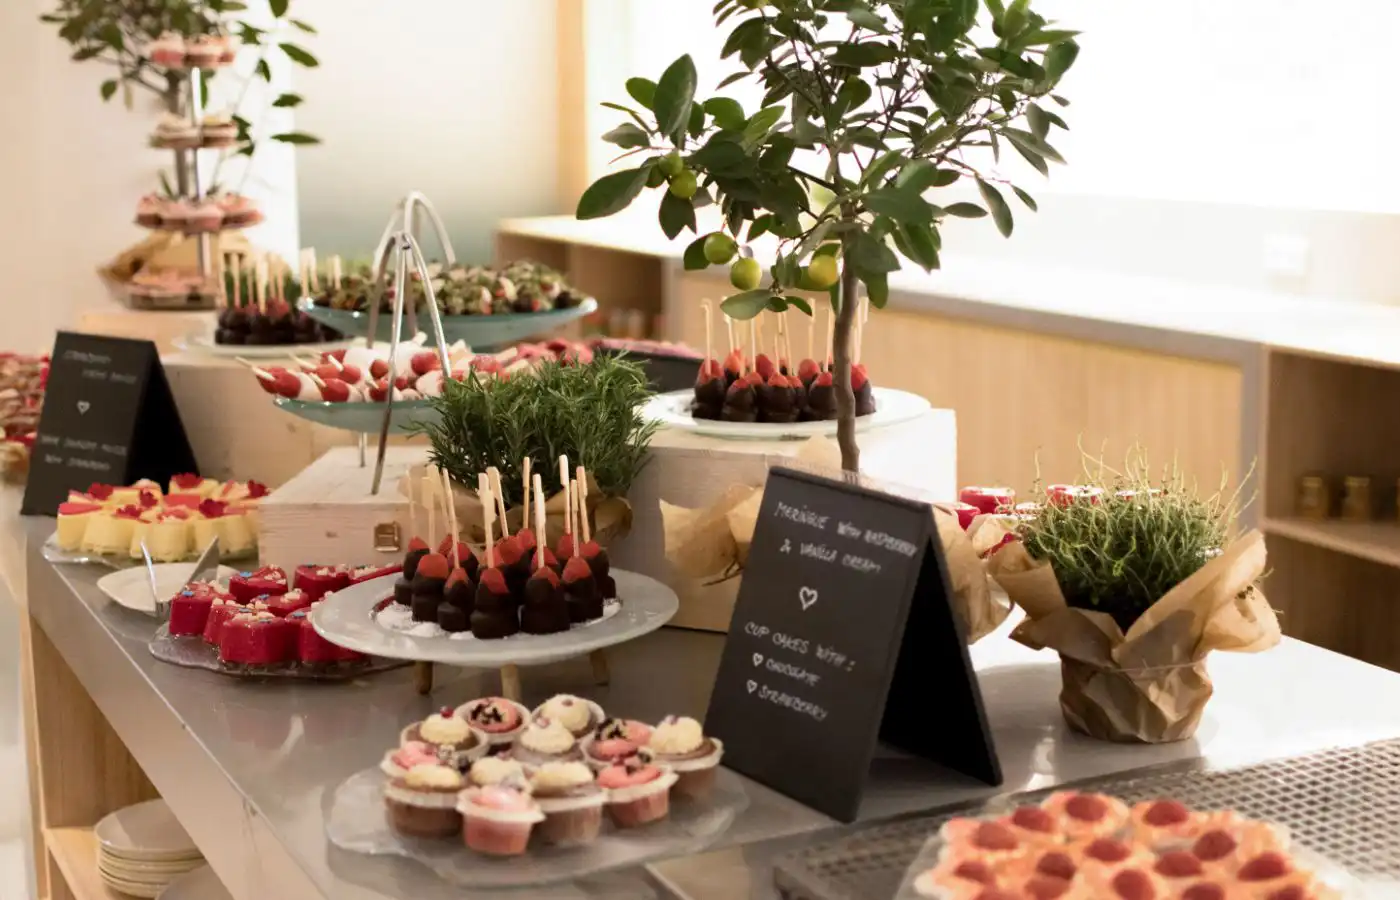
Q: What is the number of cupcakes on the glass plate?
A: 12